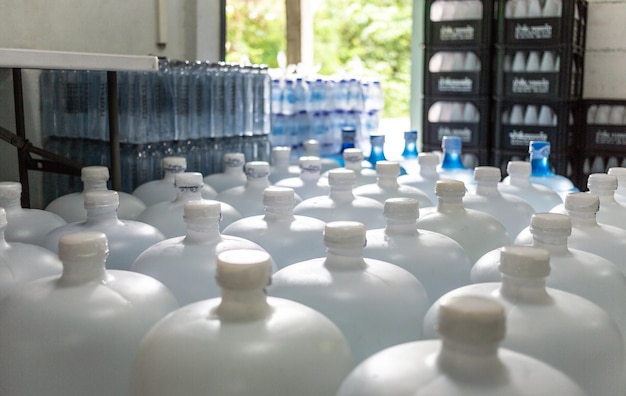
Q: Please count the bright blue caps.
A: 5